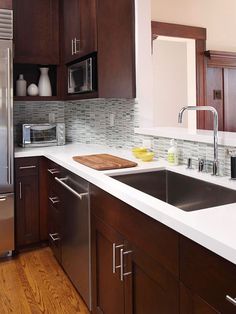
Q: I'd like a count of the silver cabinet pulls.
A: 10